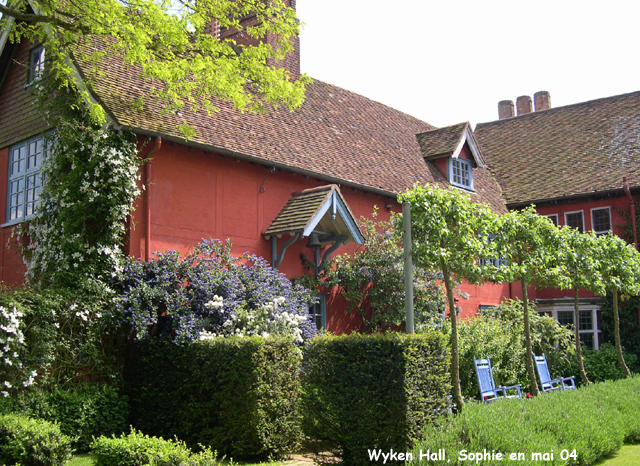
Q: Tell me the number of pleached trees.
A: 4